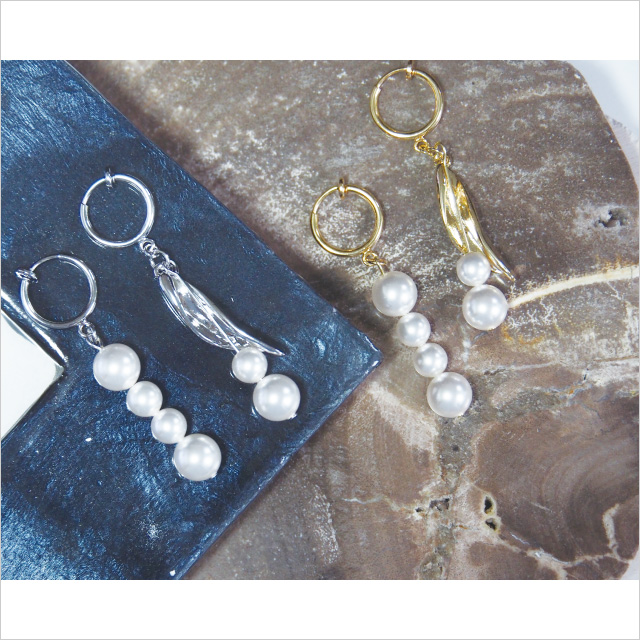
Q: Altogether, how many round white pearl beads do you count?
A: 12